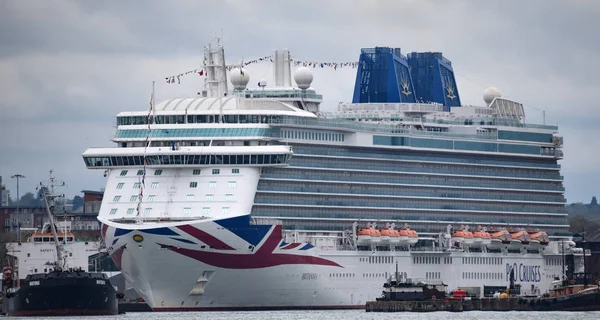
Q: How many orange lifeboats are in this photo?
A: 8